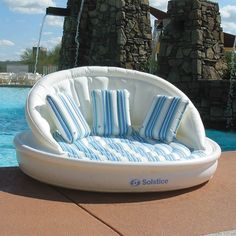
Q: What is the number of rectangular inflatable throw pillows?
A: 3